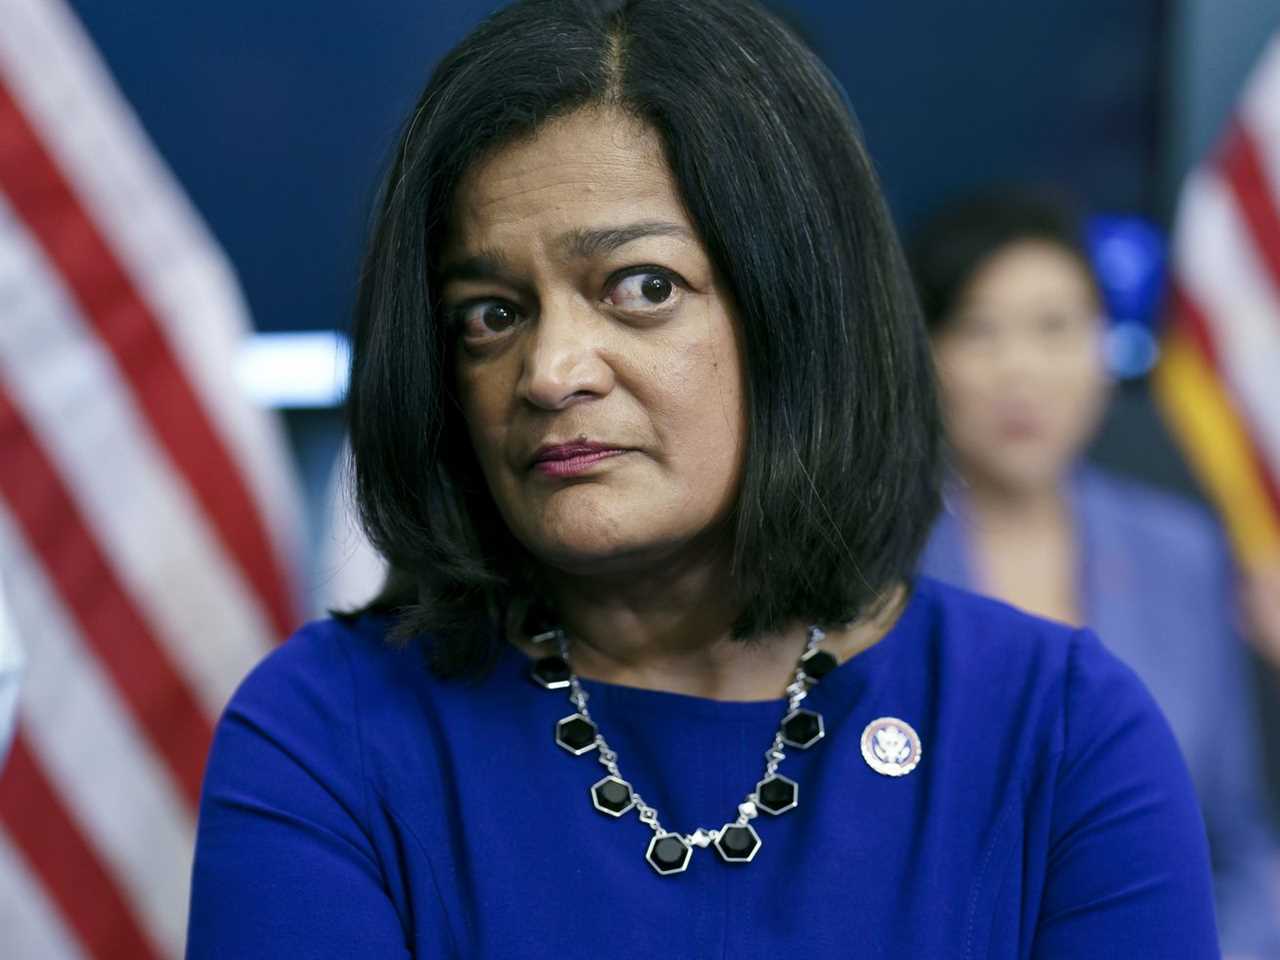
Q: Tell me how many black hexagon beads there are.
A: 8